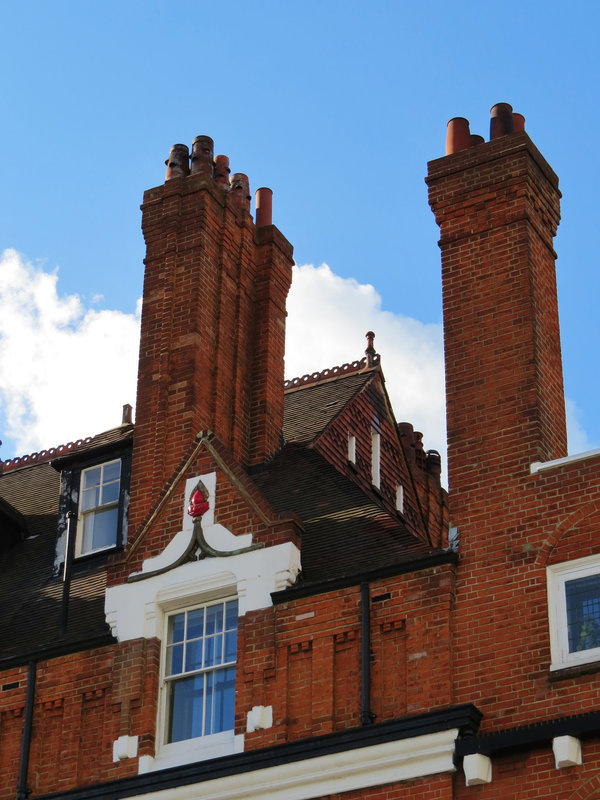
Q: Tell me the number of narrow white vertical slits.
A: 3